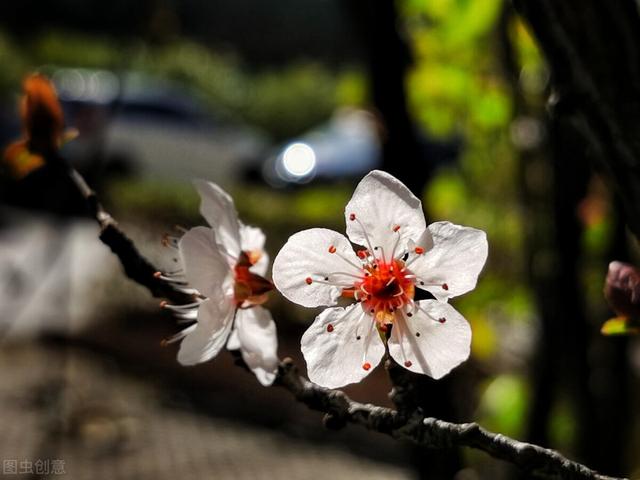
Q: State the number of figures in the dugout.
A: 0